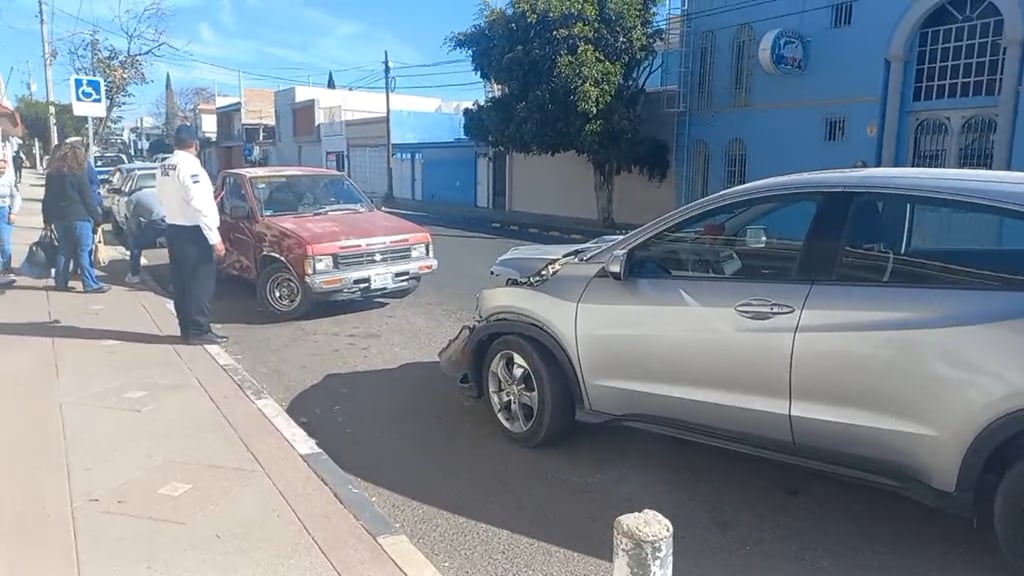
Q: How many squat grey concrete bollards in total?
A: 1